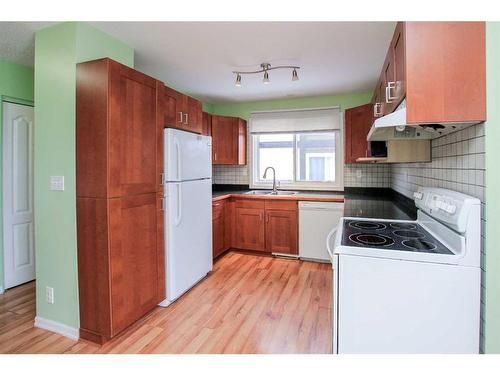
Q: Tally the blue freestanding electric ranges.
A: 0